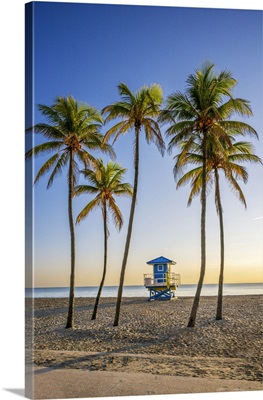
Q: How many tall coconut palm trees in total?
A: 5